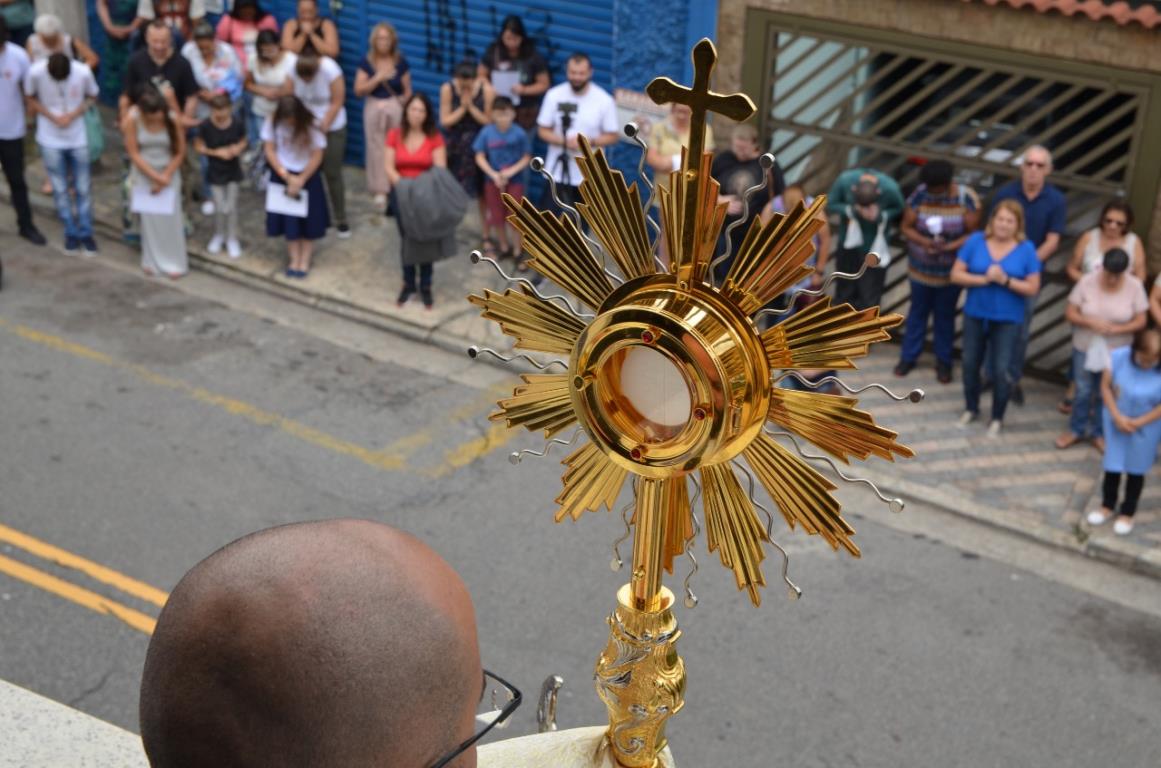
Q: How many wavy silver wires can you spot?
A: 12